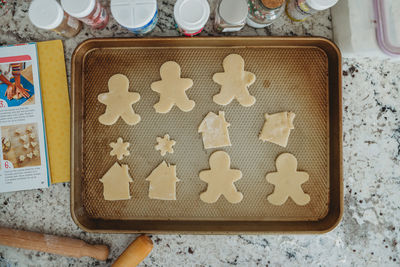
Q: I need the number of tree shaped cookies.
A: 0